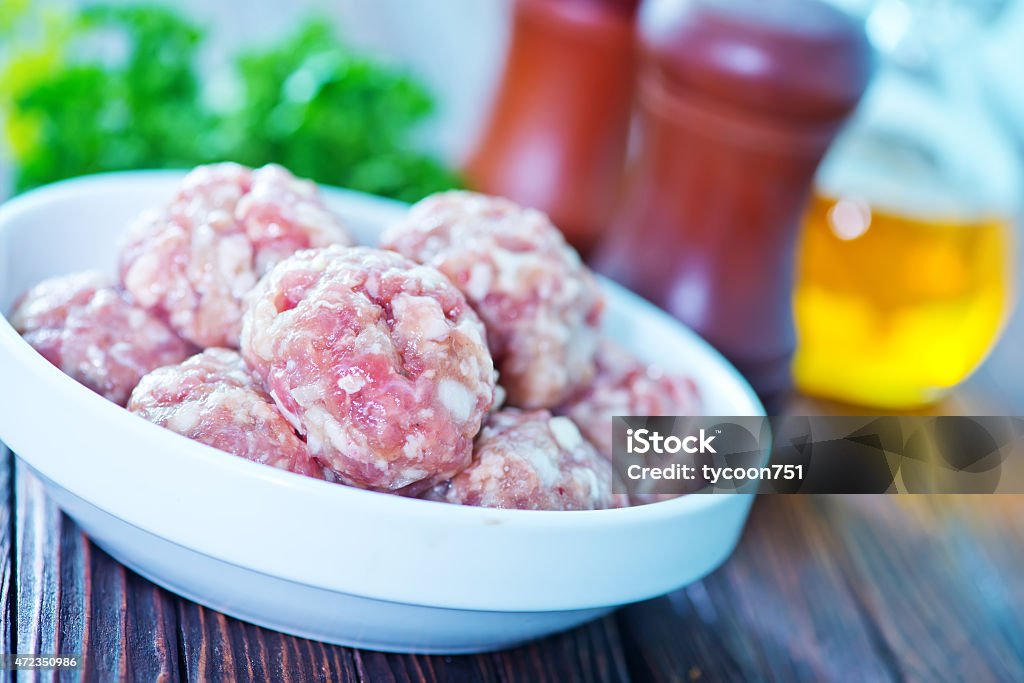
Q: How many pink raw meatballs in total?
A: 7